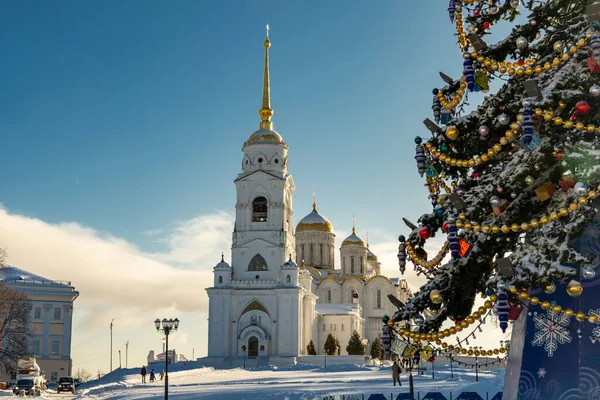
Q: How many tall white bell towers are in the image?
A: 1